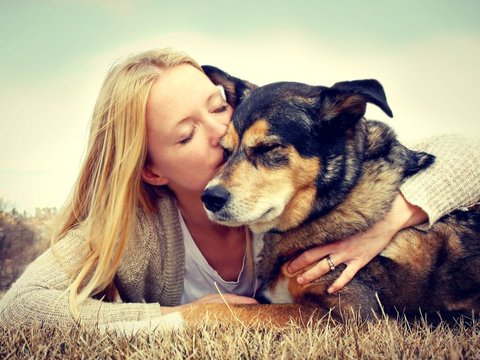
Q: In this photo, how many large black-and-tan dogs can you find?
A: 1